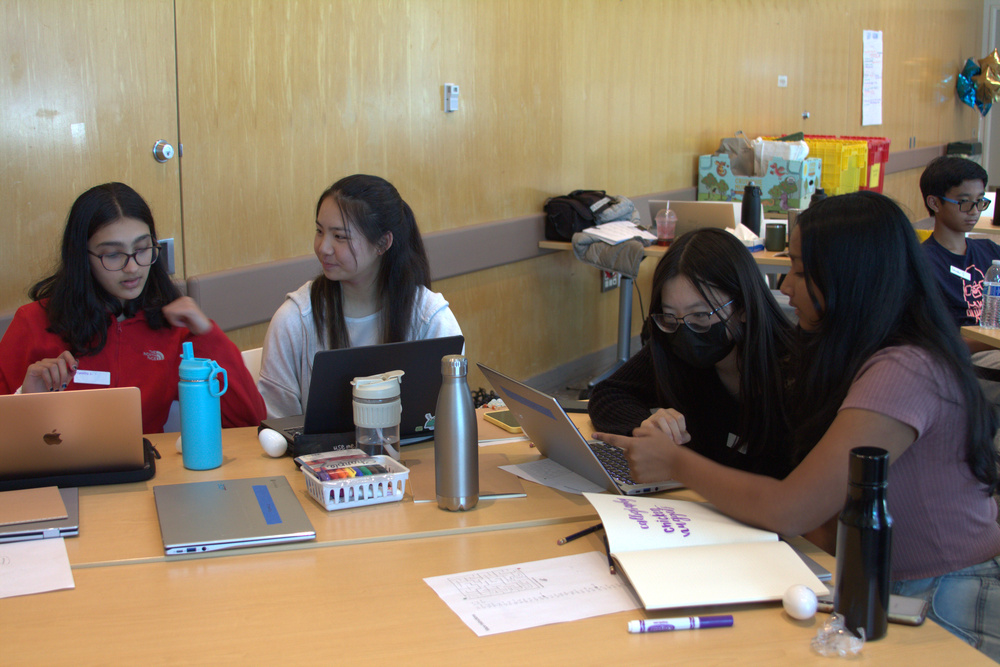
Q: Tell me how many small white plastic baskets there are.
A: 1